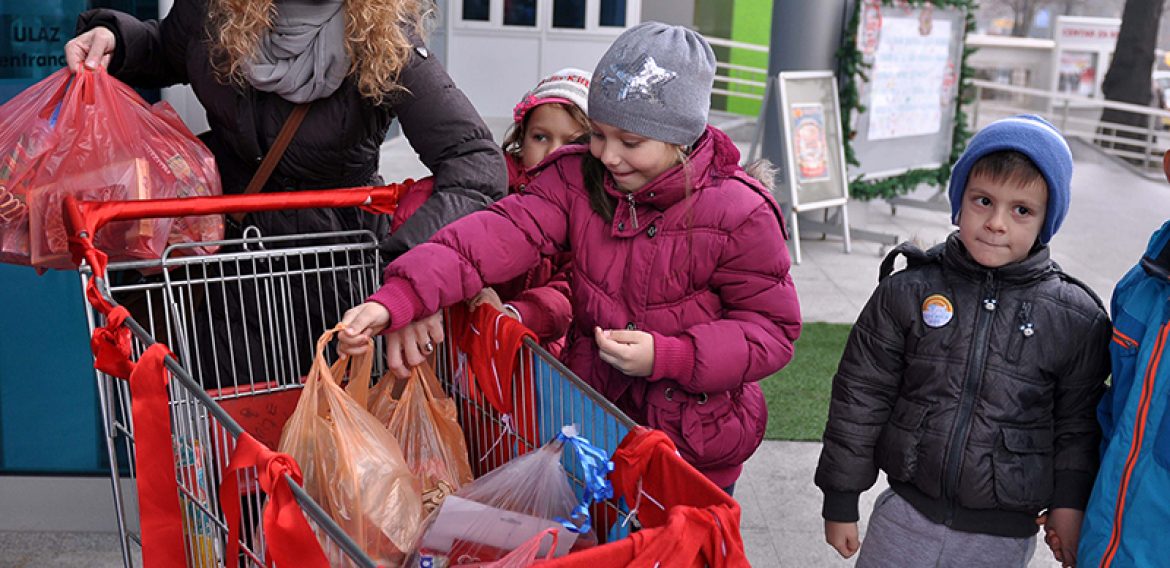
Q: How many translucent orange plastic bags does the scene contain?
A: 2